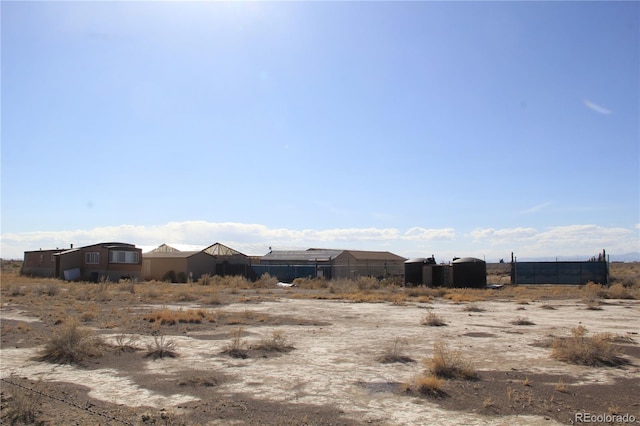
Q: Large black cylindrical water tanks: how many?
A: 2